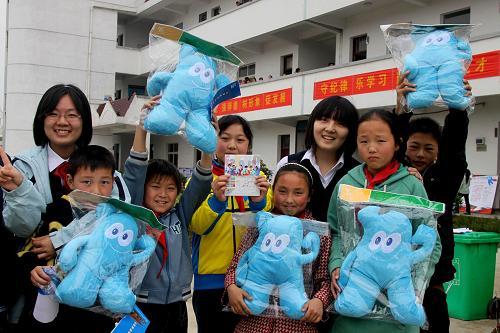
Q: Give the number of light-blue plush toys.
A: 5